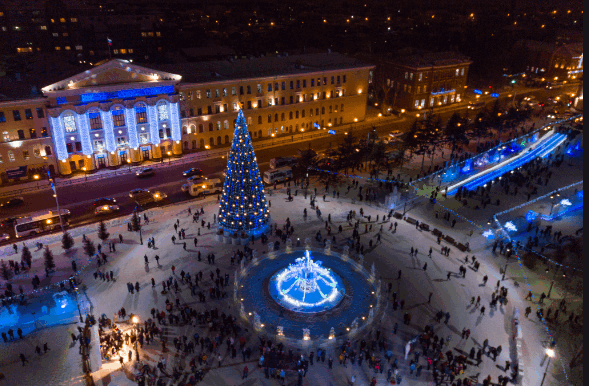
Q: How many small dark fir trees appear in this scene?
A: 7